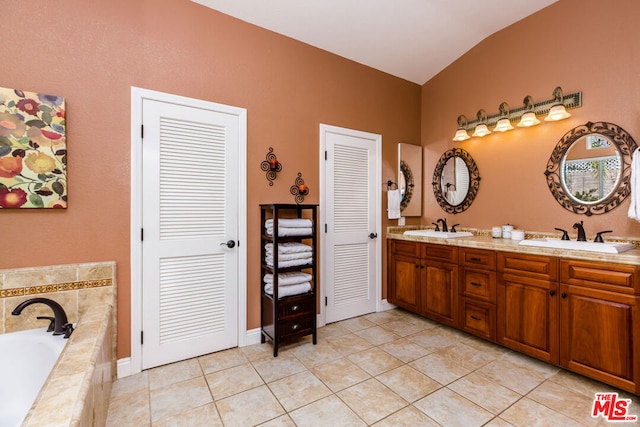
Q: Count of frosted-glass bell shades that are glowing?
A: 5